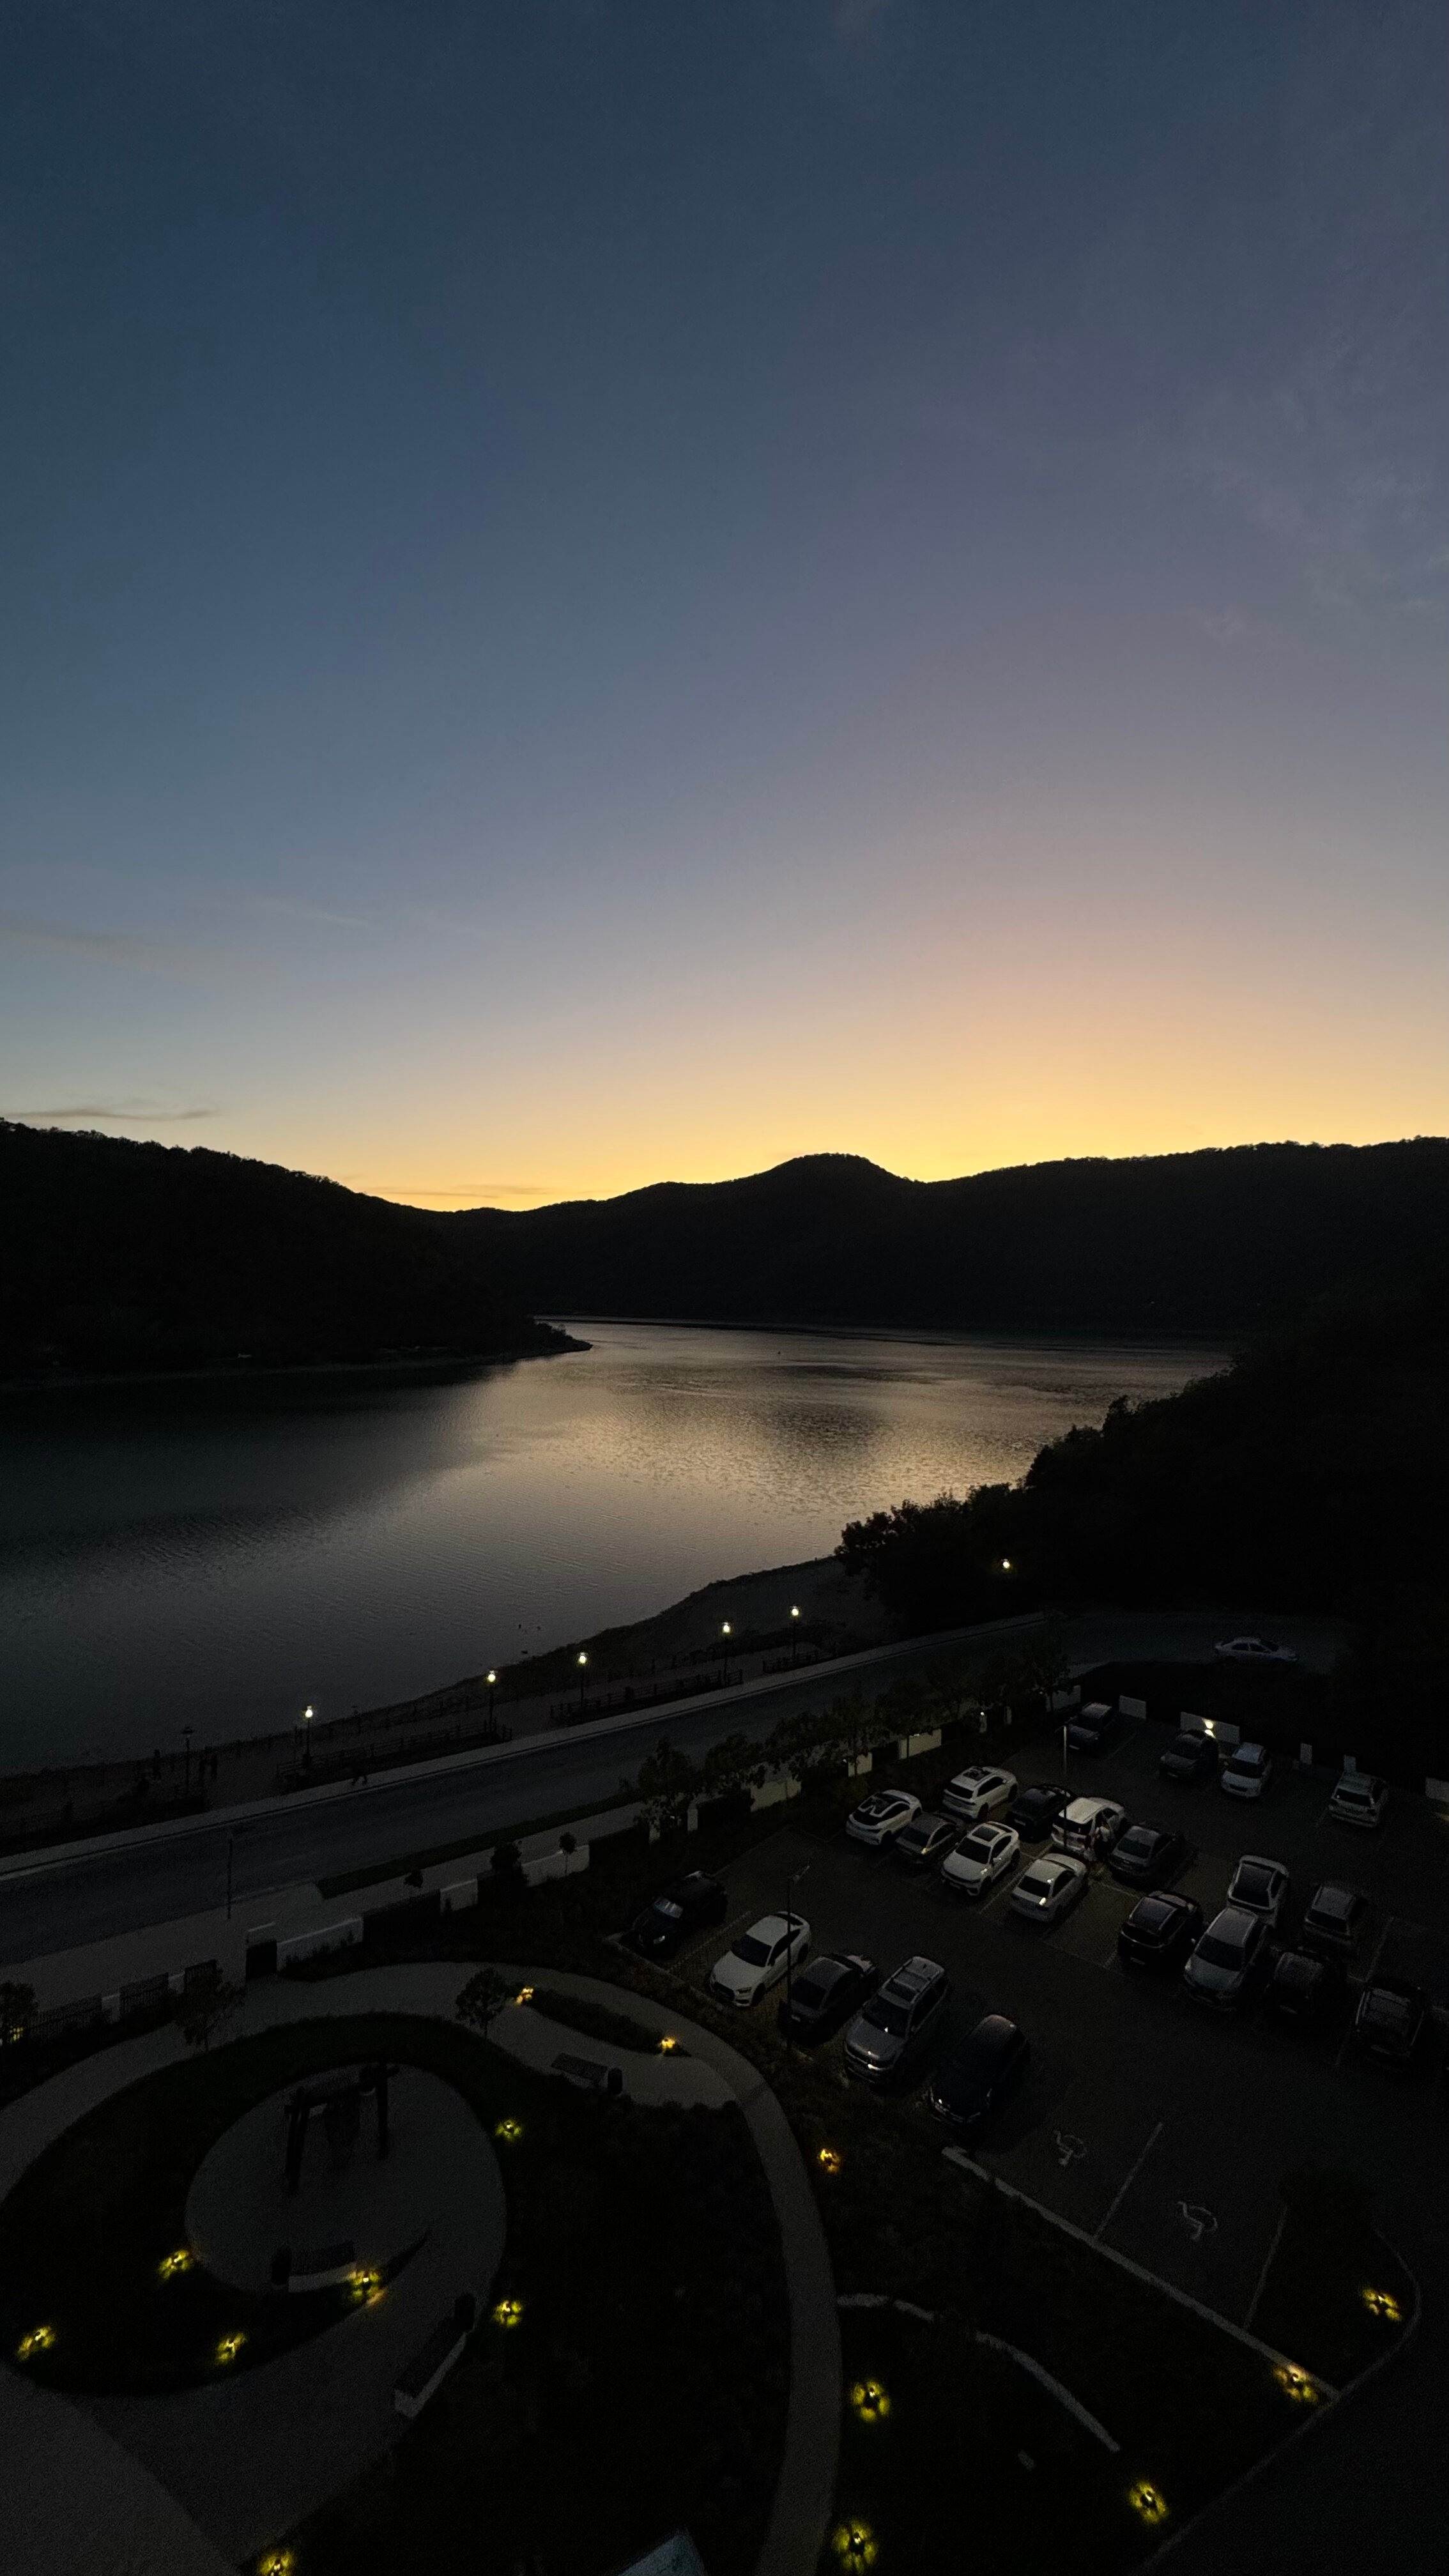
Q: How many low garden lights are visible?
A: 15